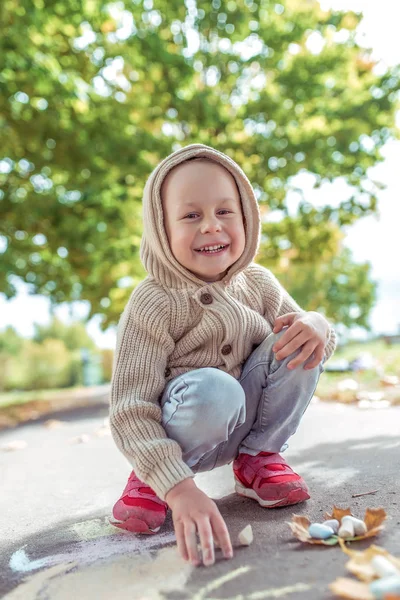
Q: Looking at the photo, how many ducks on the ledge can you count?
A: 0